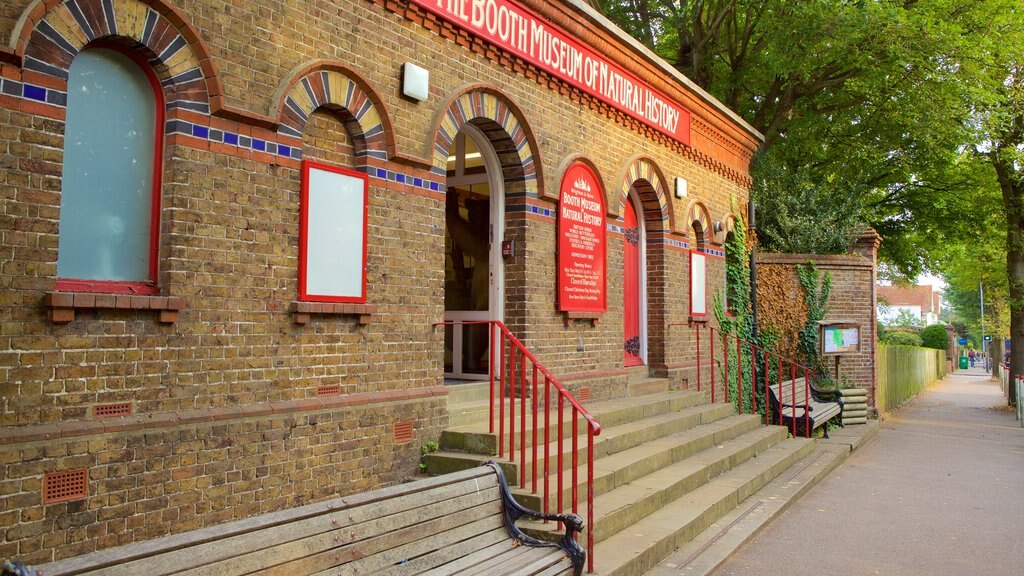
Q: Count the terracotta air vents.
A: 5